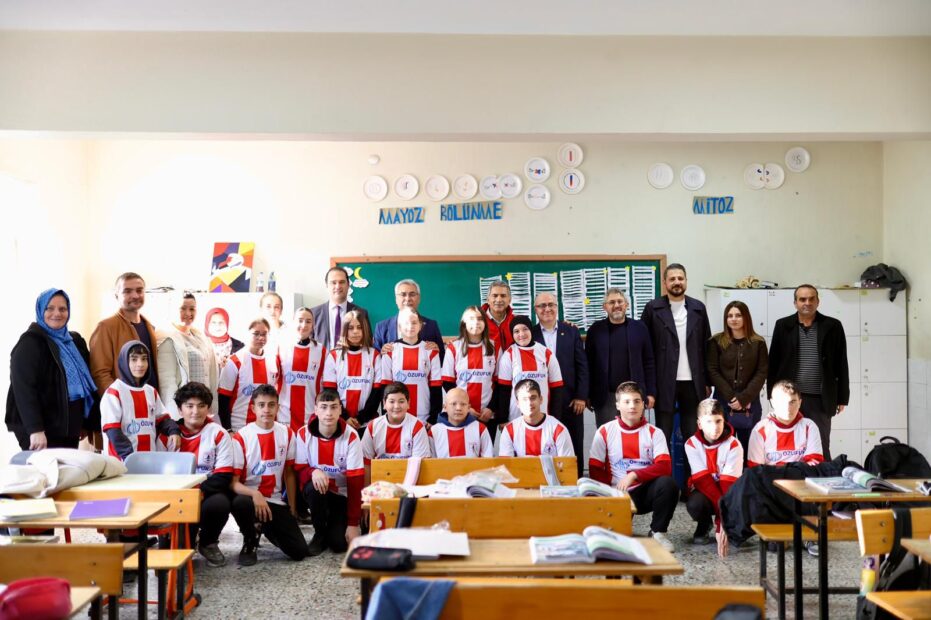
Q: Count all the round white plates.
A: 15